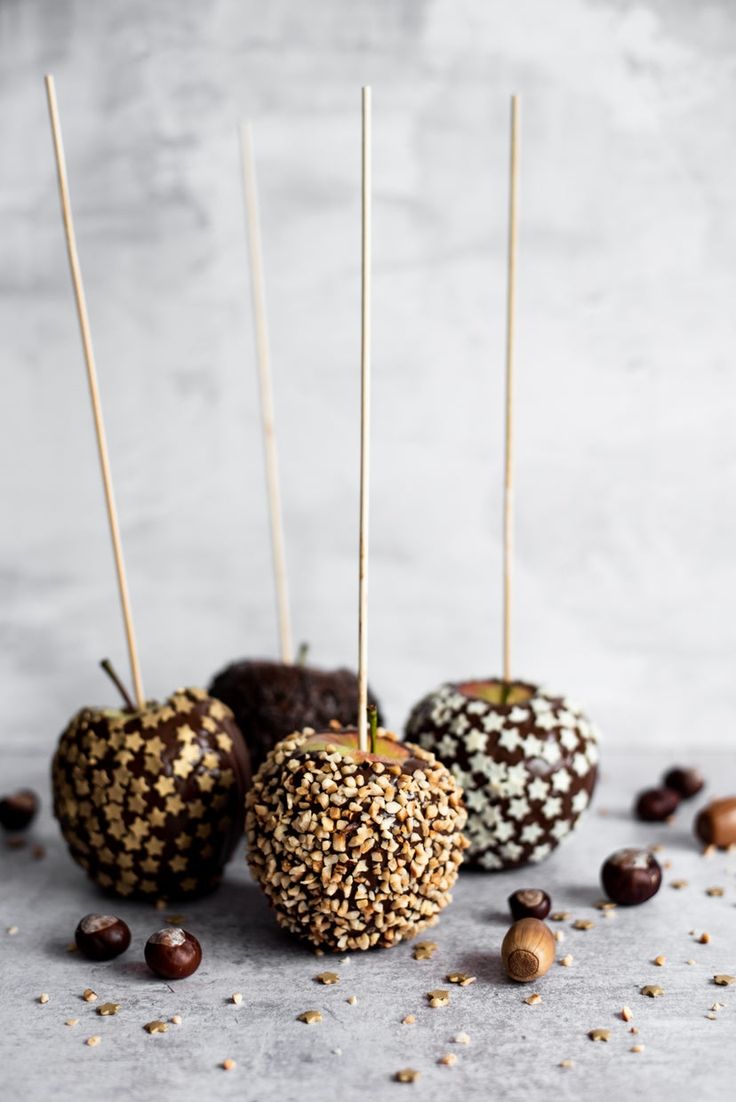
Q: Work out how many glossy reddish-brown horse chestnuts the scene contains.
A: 7